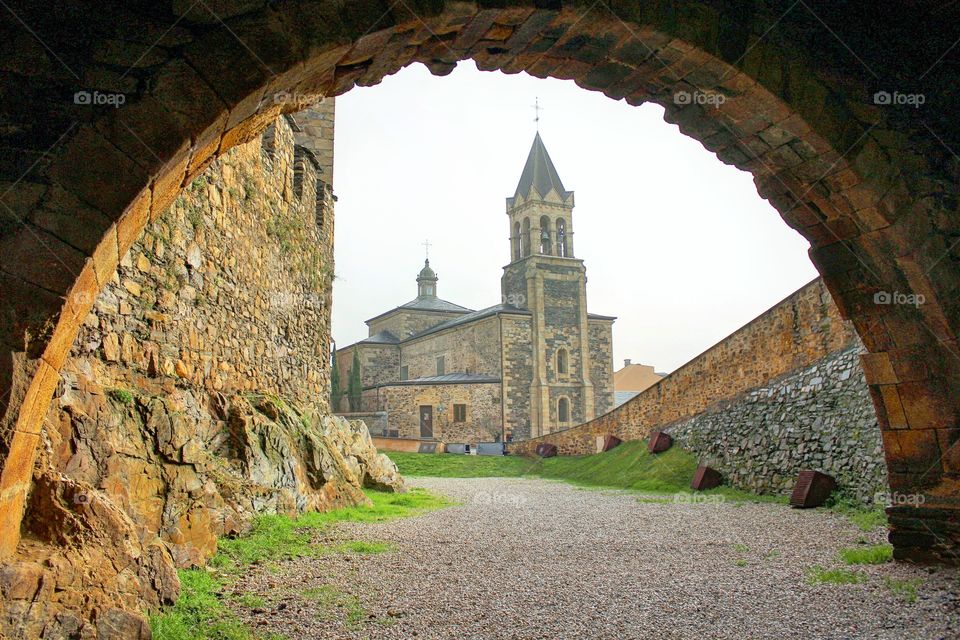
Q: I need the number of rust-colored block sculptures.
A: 5